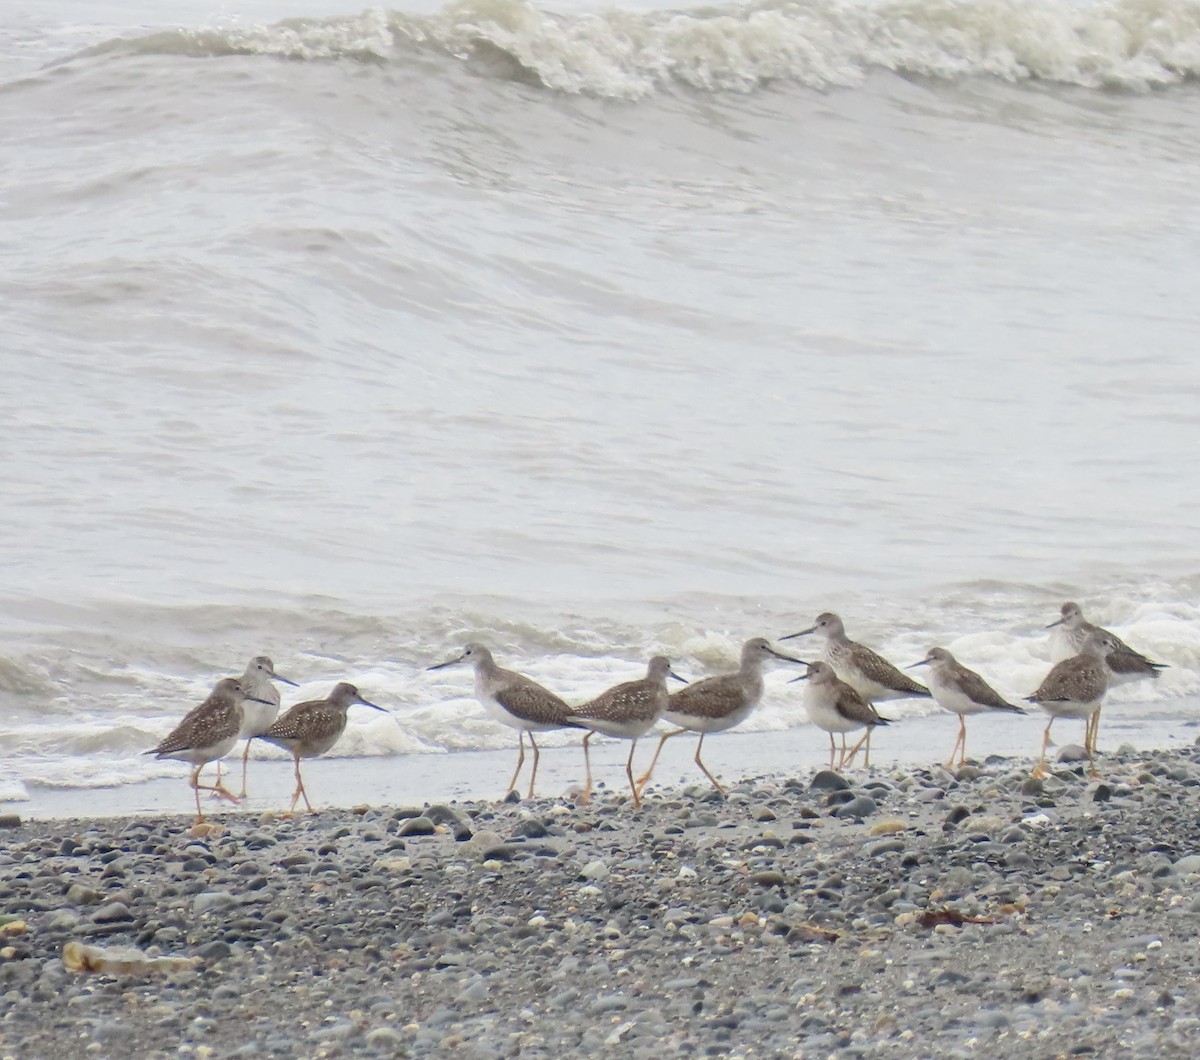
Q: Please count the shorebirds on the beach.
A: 11